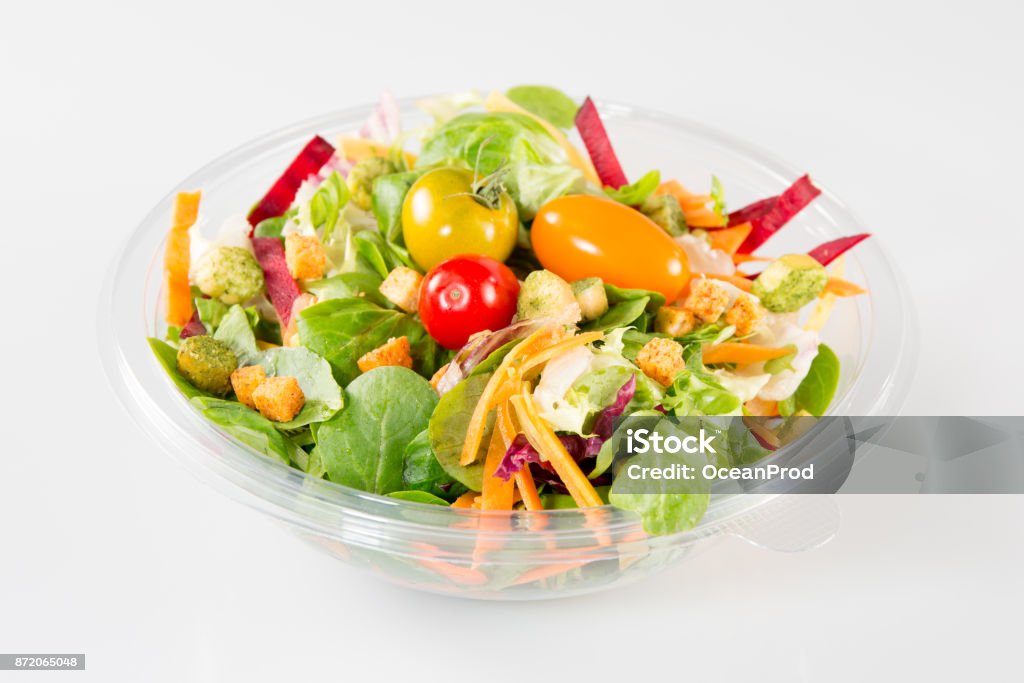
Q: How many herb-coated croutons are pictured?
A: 7